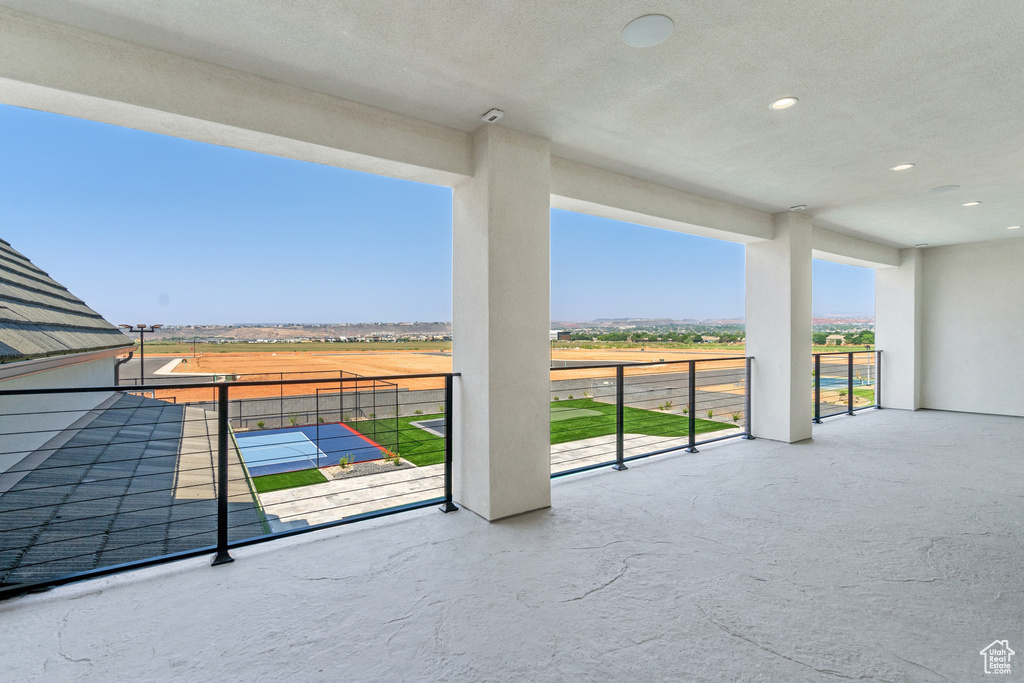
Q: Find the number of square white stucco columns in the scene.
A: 3